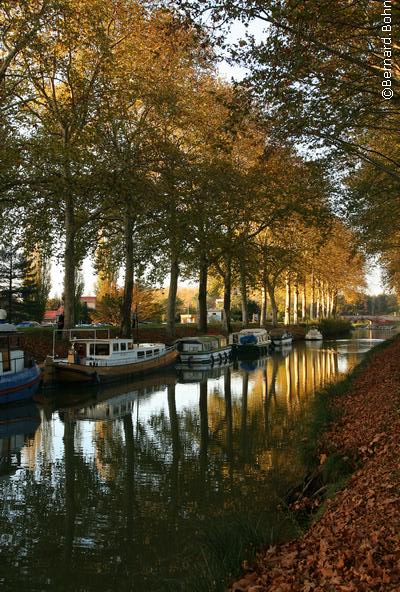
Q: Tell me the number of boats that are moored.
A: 6